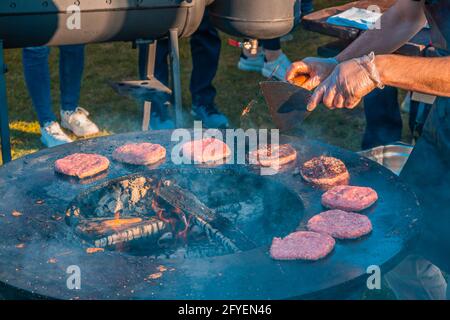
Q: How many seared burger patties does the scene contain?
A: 2